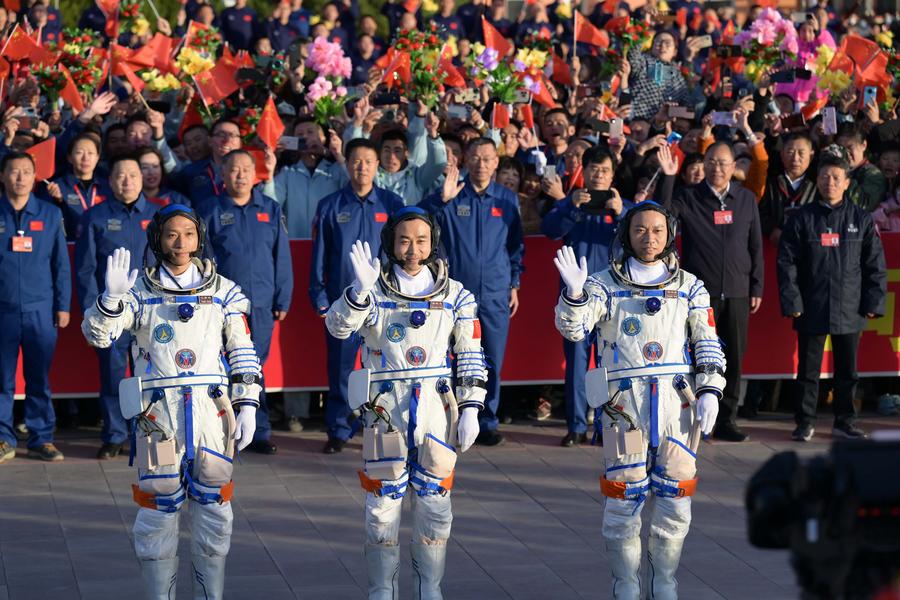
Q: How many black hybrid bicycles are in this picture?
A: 0